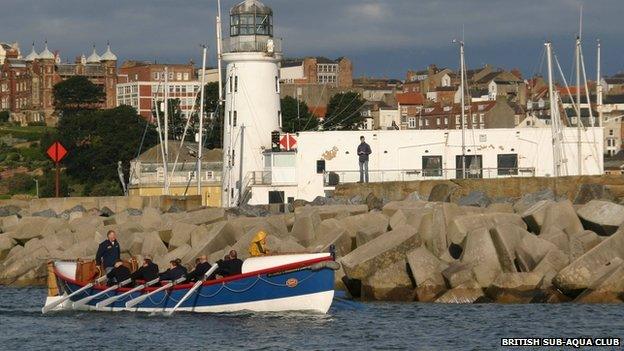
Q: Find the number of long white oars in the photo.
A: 5